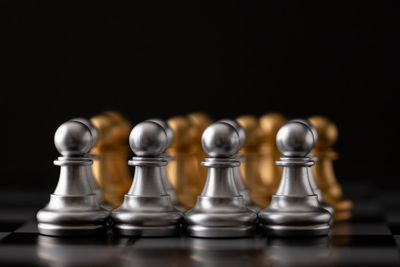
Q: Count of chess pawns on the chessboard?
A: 15